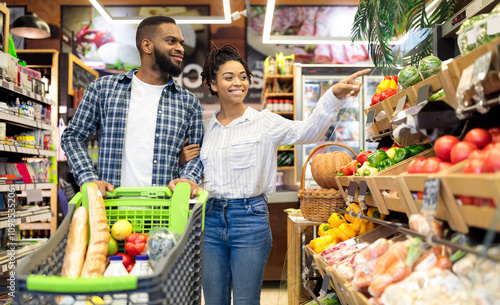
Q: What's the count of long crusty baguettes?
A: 2